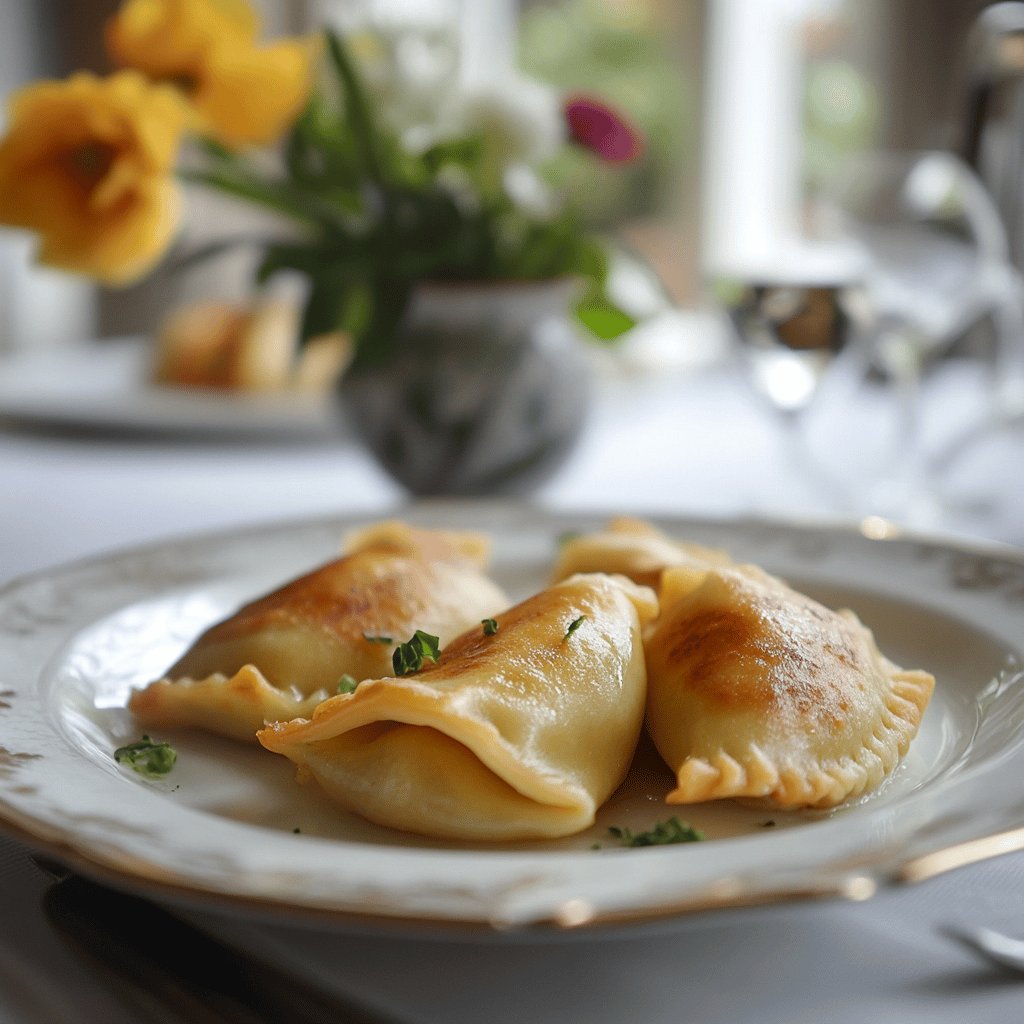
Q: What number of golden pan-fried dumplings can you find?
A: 4